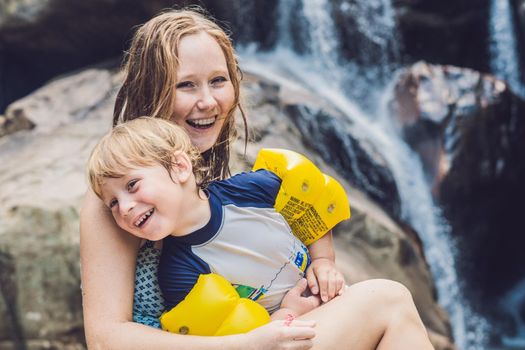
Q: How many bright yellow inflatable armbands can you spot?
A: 2